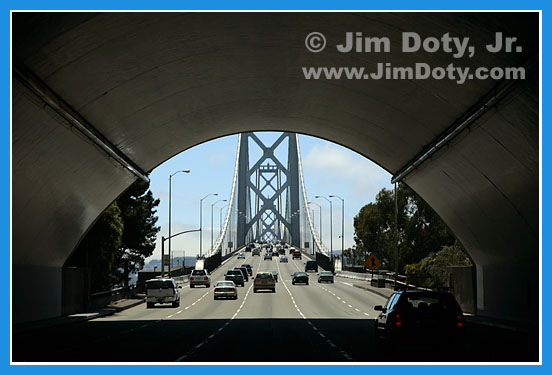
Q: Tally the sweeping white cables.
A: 2